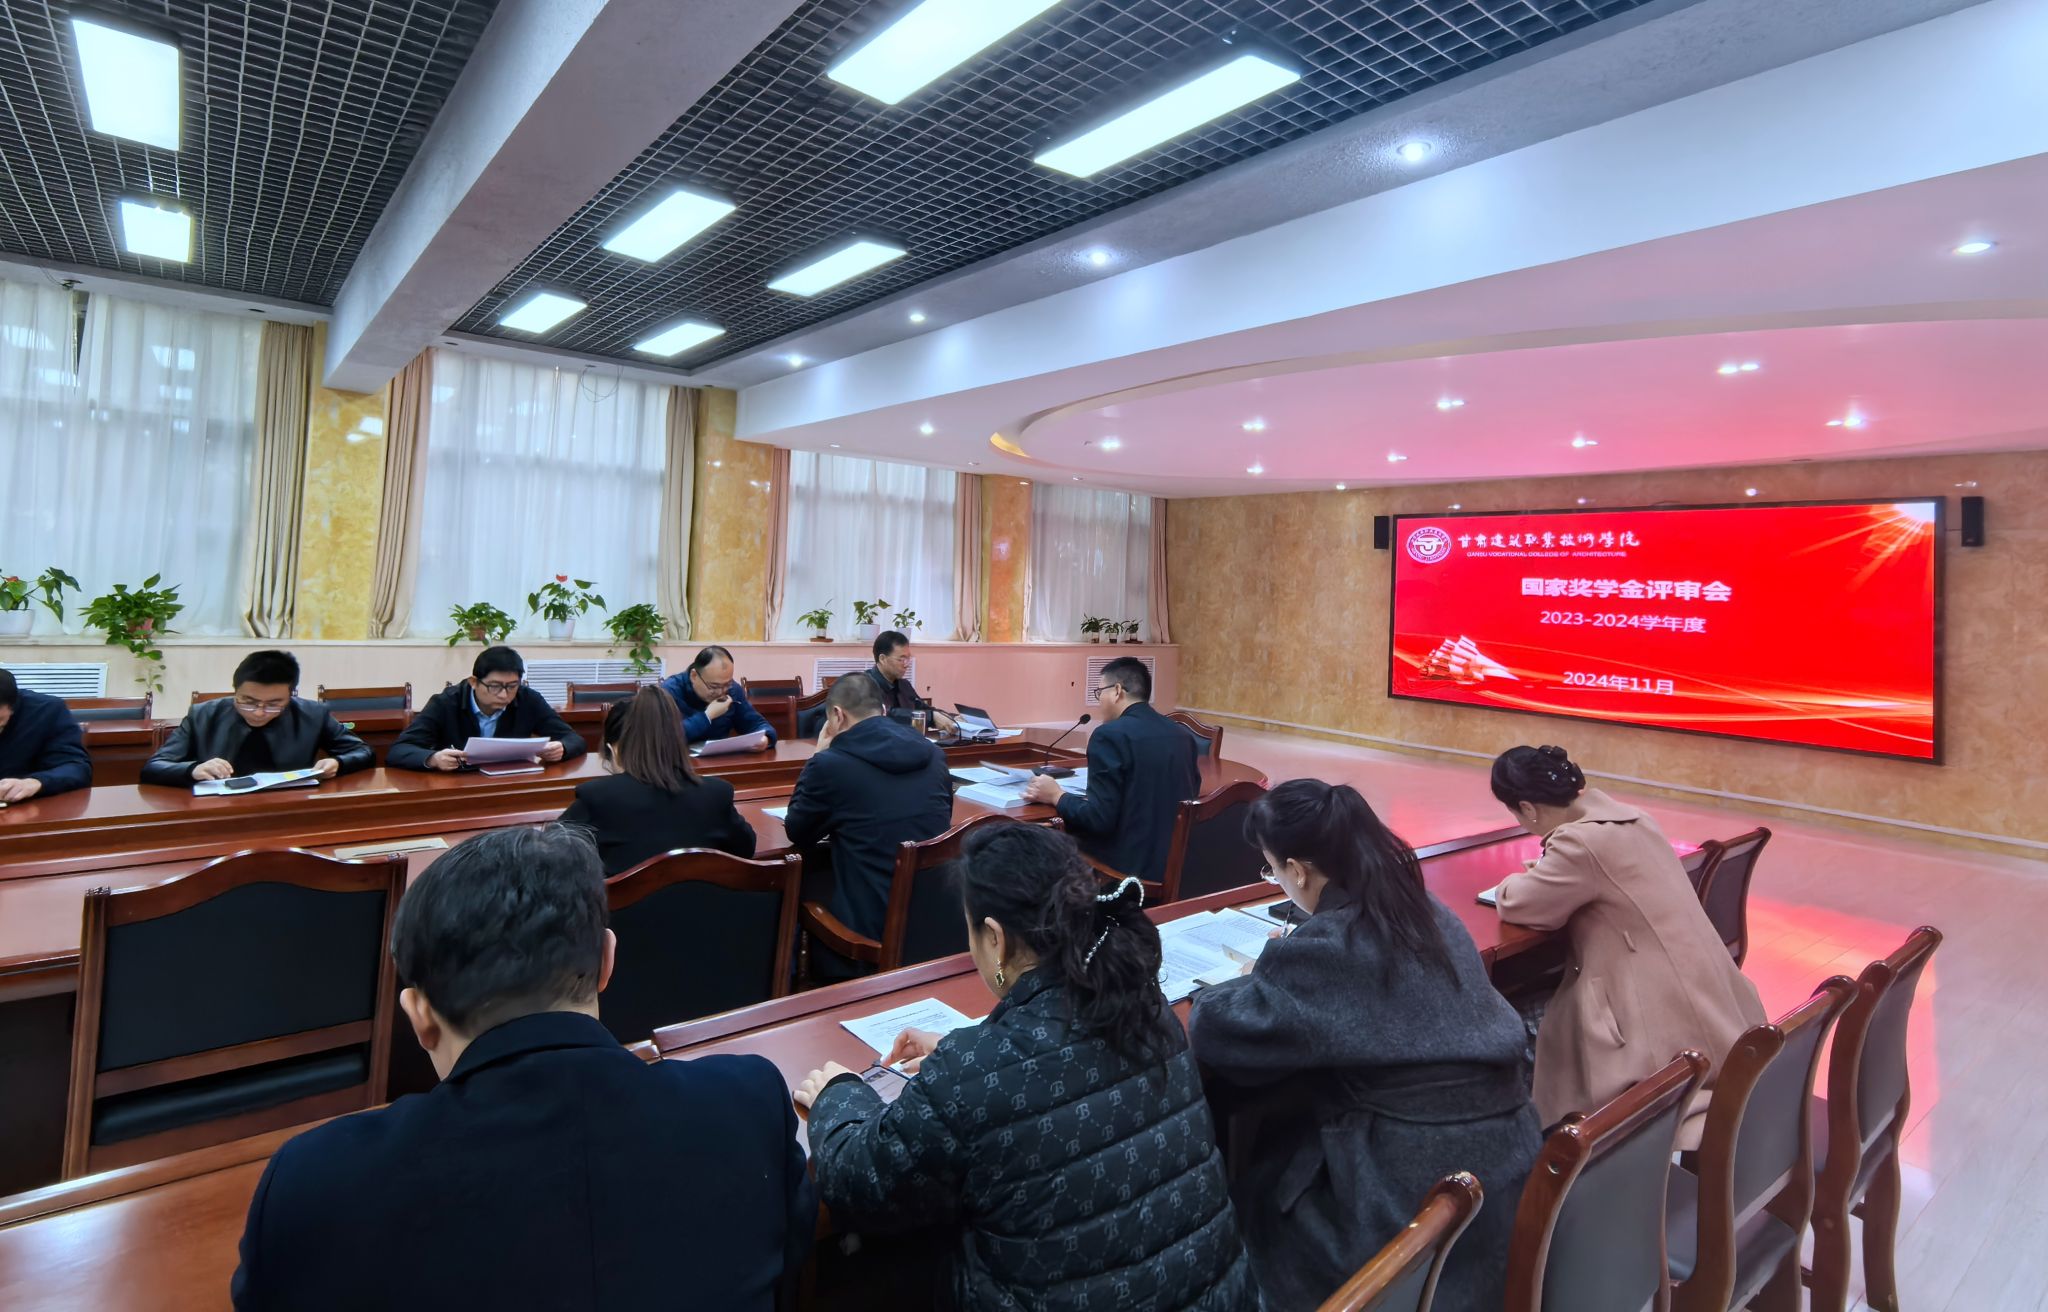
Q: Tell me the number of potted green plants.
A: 11